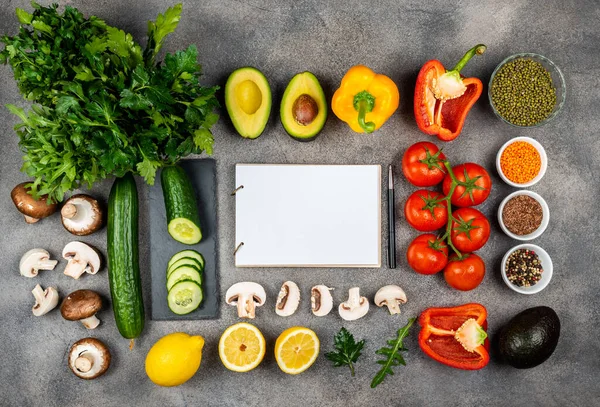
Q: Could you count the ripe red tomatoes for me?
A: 6